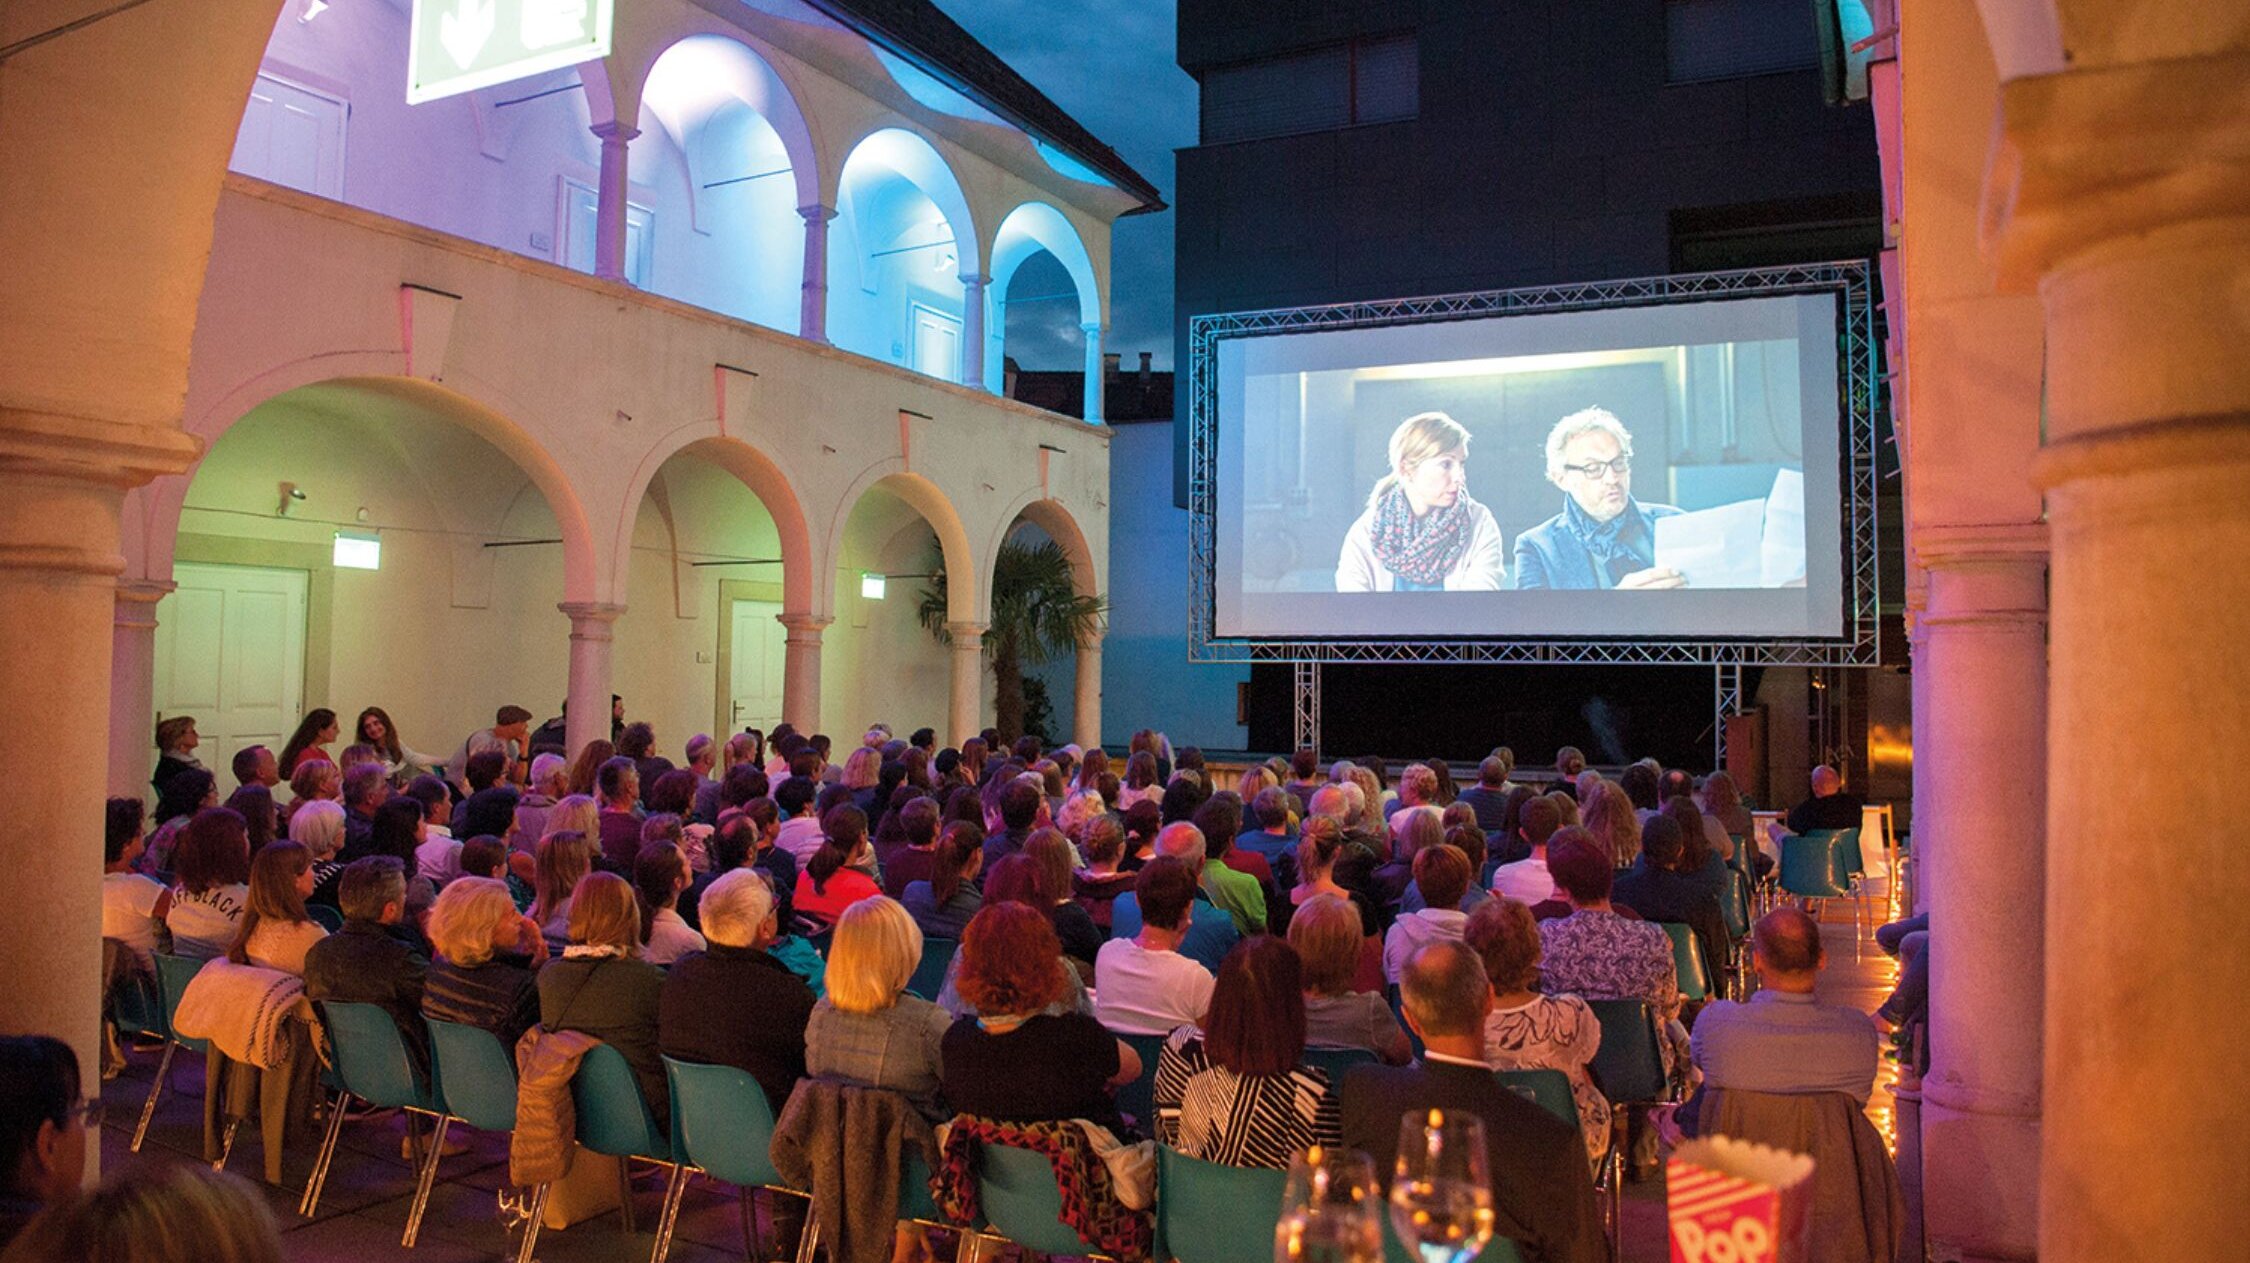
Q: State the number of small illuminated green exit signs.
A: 2